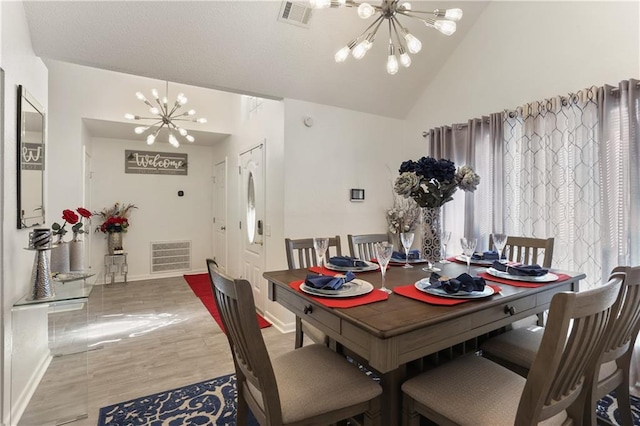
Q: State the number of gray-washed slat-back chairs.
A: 6